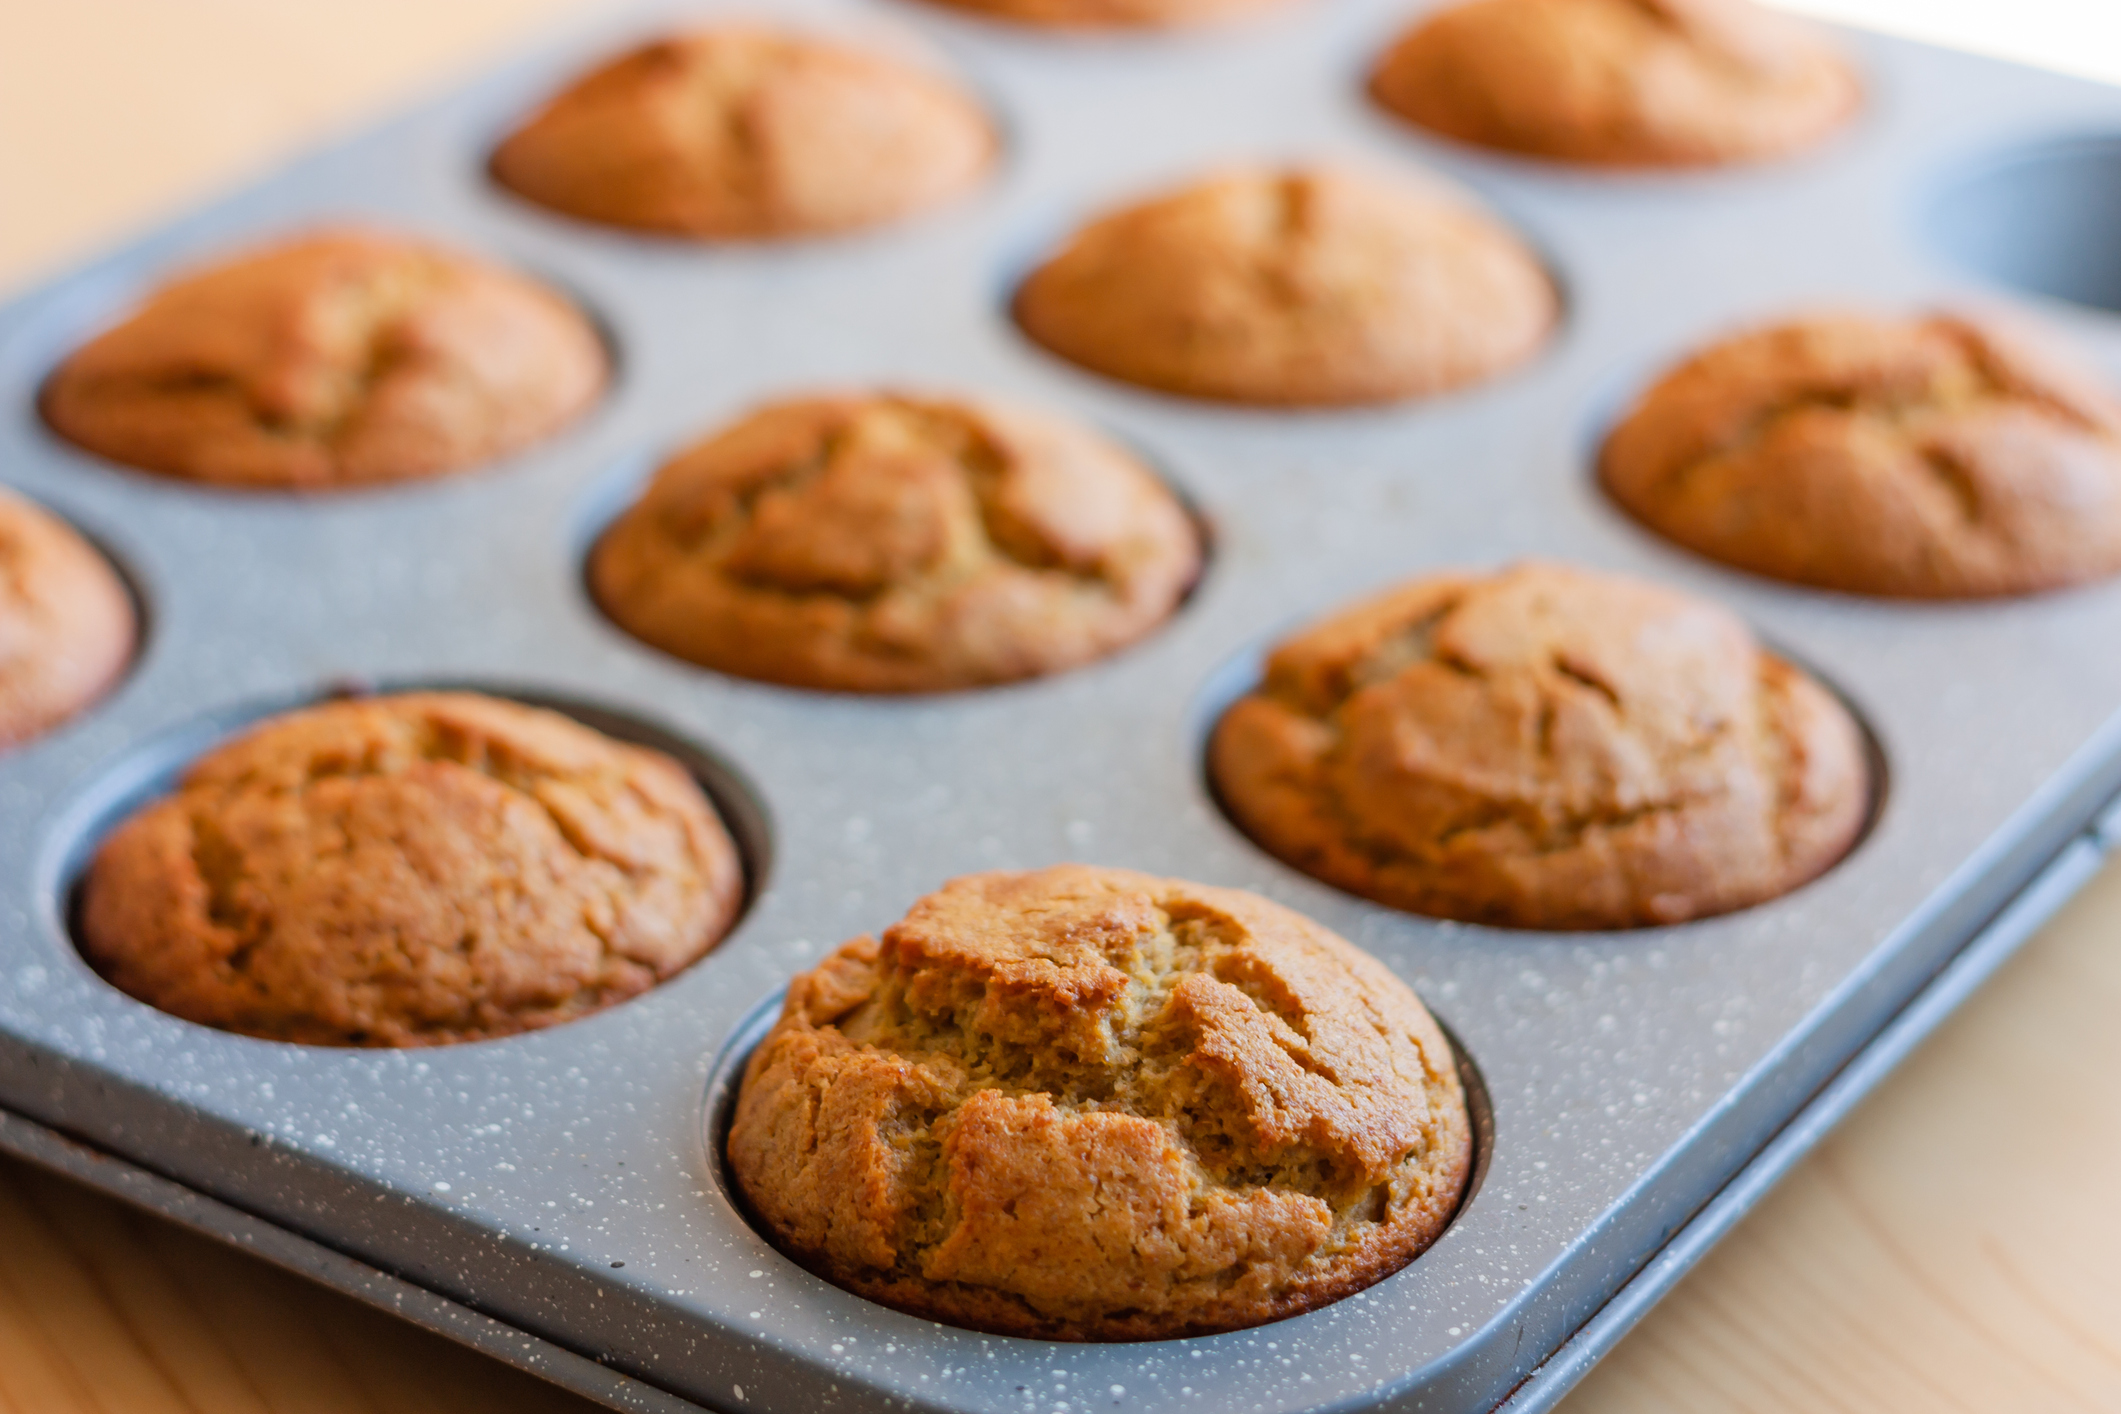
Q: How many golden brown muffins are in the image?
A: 11